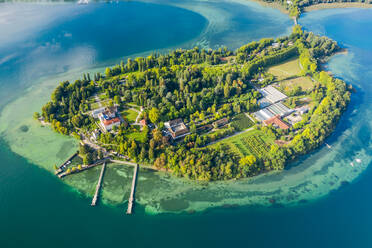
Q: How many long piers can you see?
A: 2